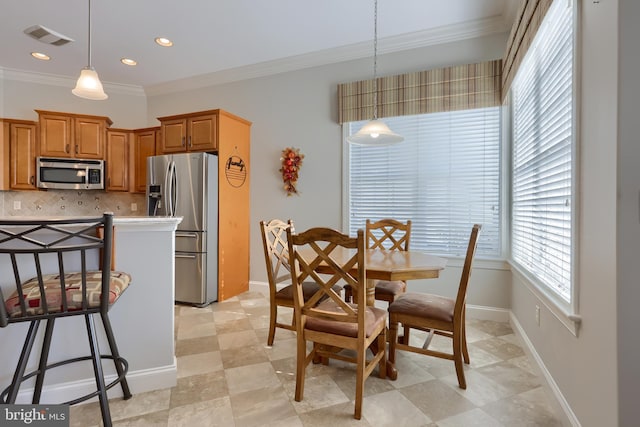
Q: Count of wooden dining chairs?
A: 4